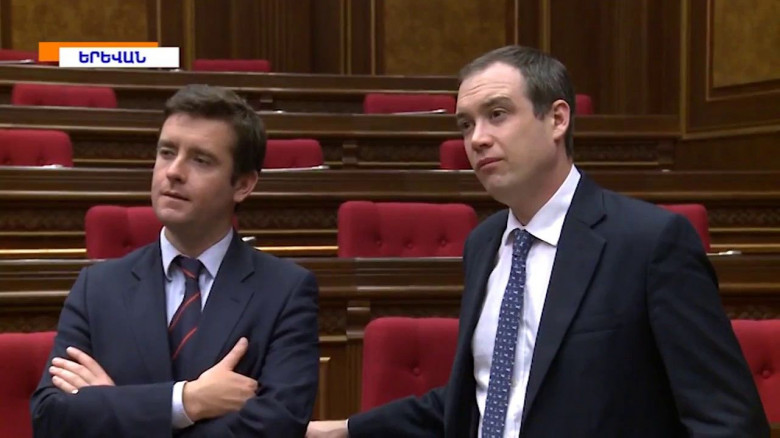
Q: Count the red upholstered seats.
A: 14